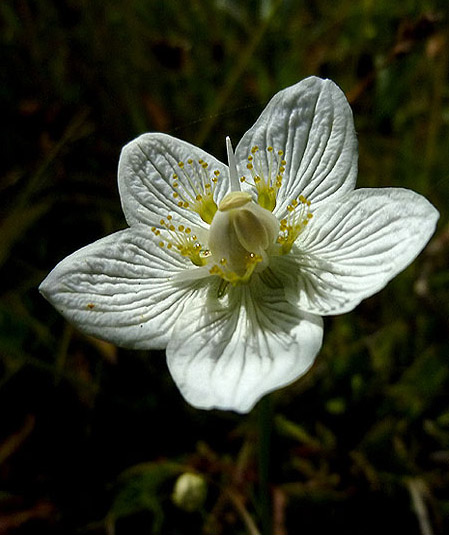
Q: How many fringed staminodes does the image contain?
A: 5